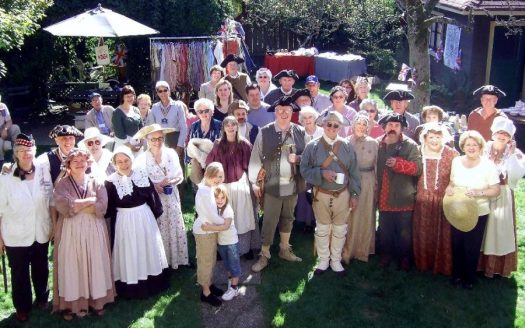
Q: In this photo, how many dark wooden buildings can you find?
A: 1